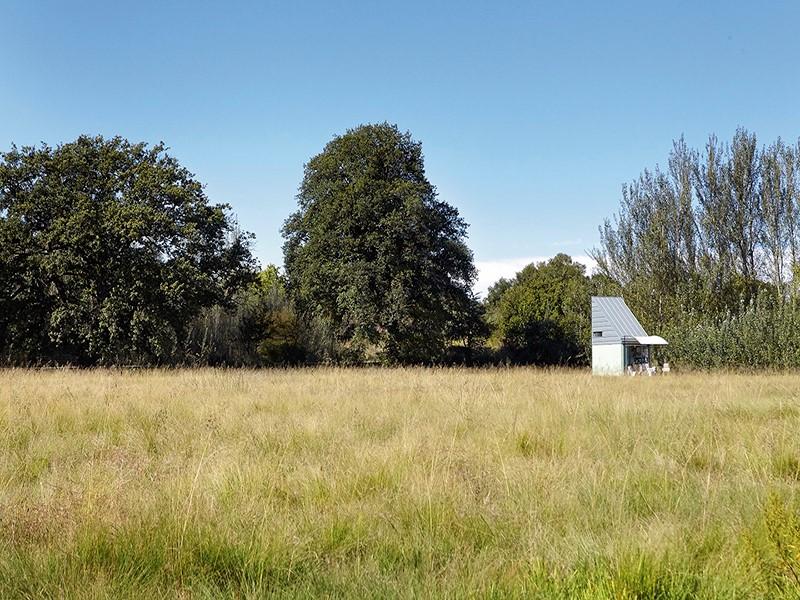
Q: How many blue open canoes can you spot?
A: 0